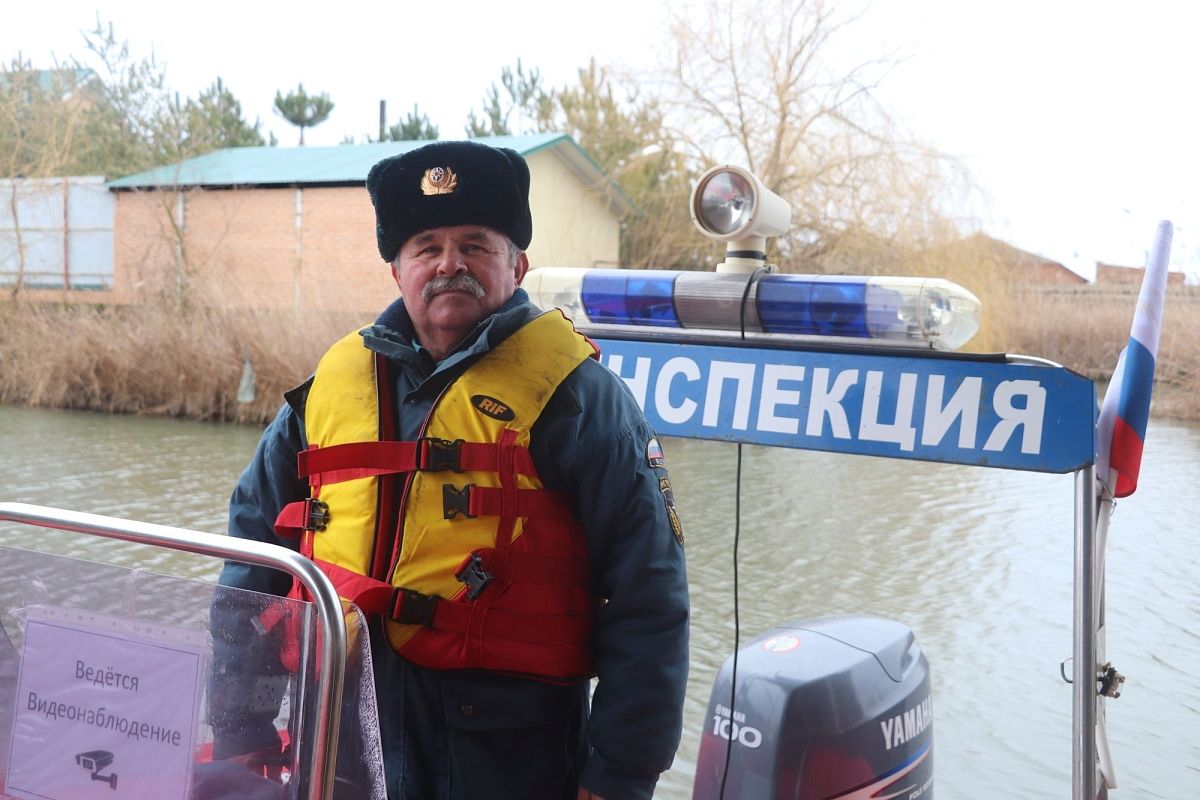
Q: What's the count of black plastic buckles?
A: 5